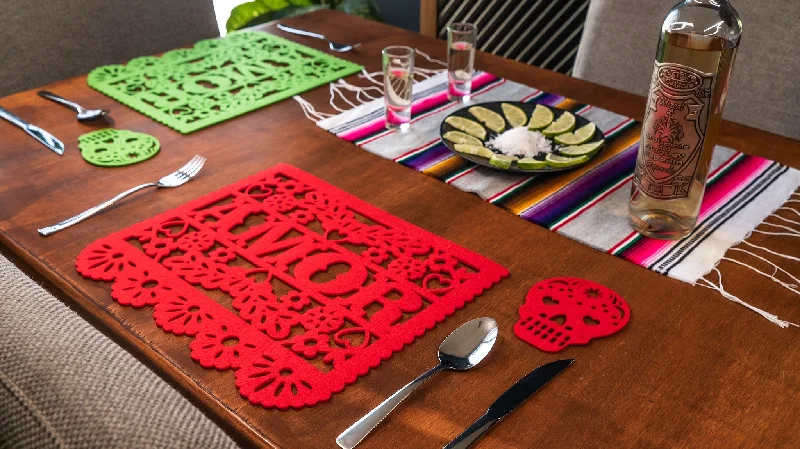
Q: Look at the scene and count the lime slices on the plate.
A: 12